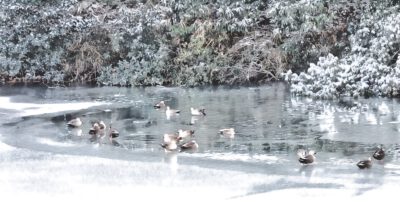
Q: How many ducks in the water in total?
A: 15